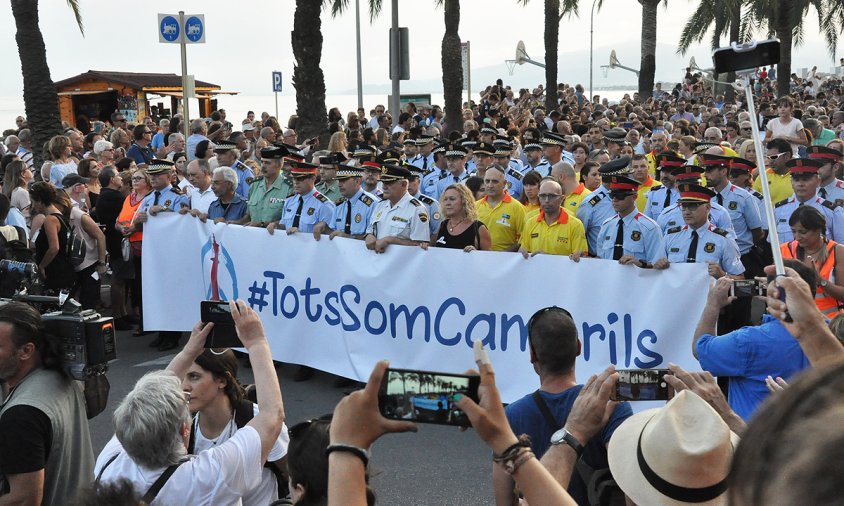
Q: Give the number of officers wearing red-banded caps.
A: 11